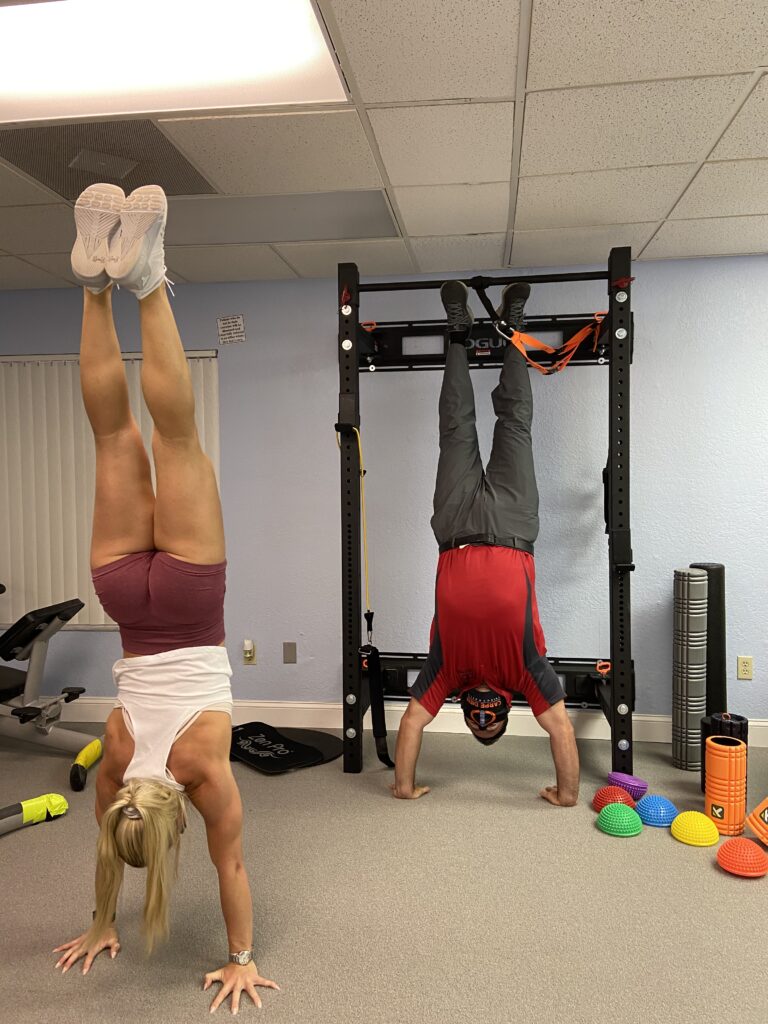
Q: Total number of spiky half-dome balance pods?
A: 6